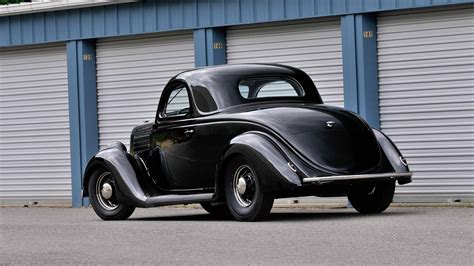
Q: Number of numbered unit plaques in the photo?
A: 3